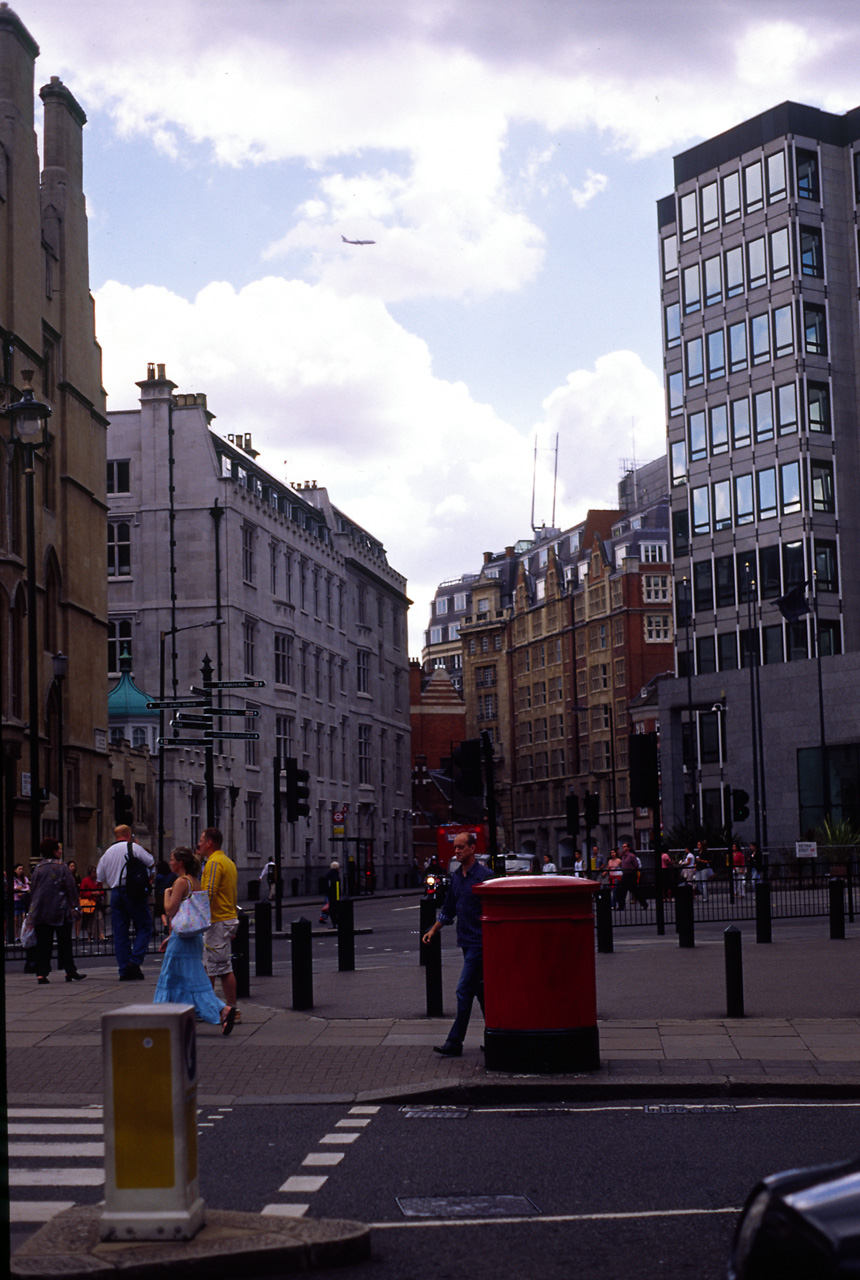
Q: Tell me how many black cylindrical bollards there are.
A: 11